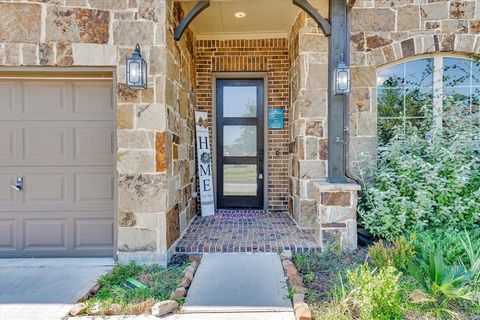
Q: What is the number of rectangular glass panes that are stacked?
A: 3